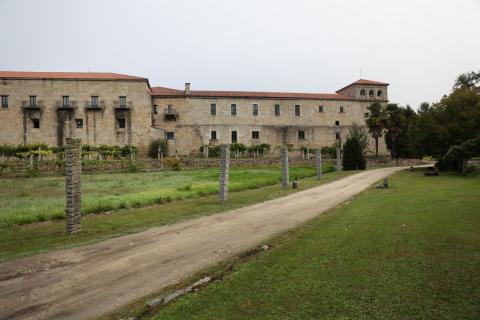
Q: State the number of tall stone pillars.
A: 5